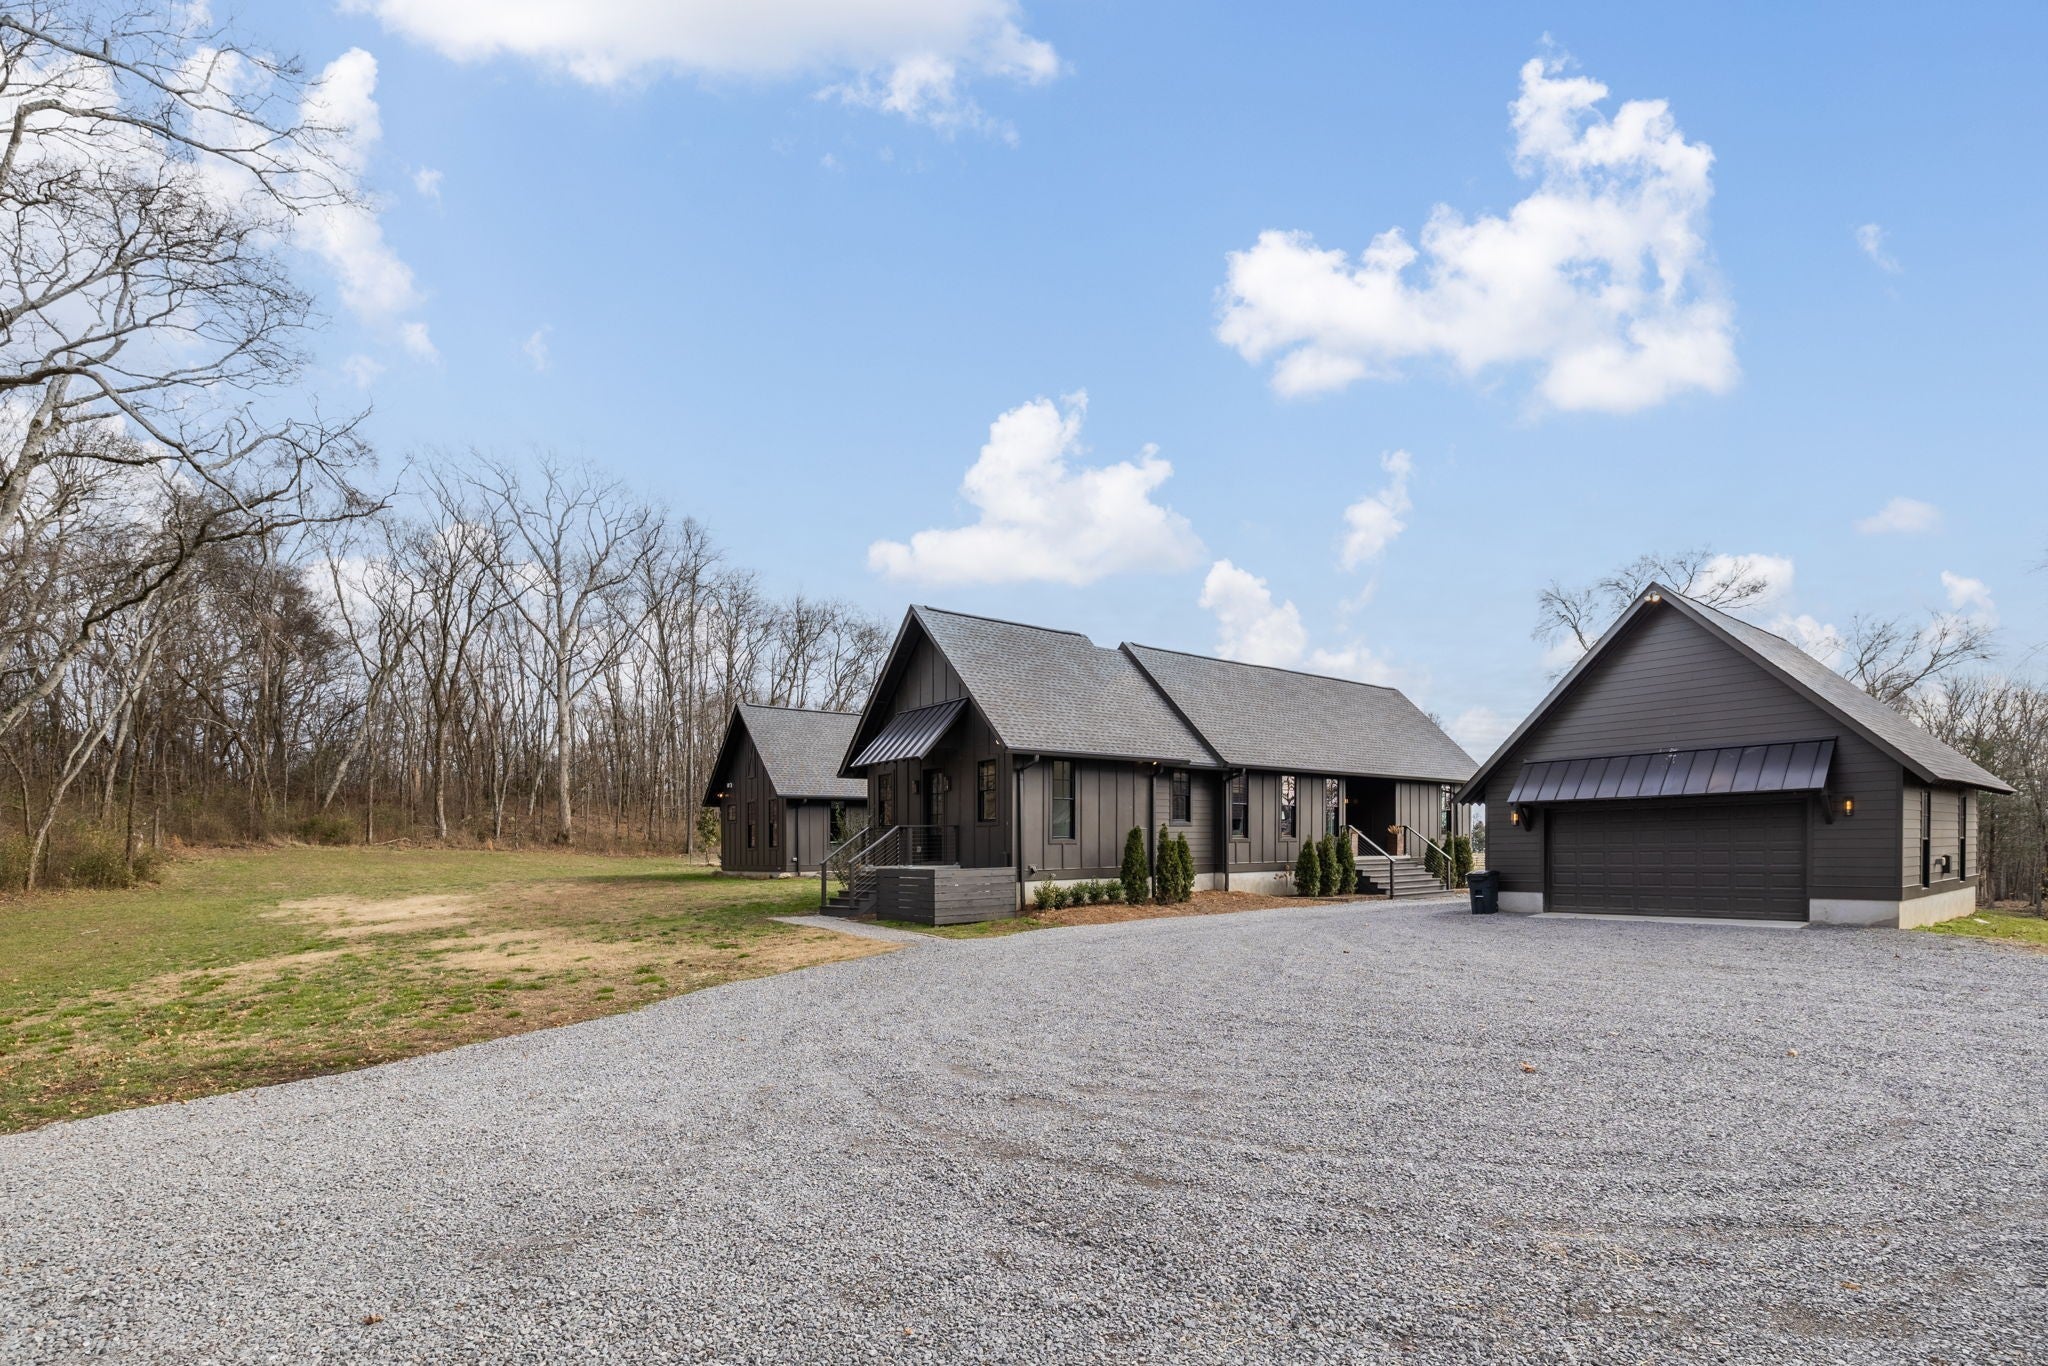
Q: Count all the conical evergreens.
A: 9